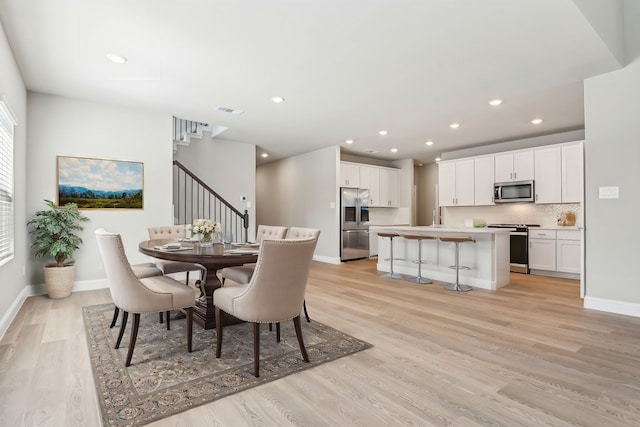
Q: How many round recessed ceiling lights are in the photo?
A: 11